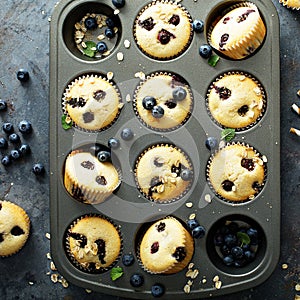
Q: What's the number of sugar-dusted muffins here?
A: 0